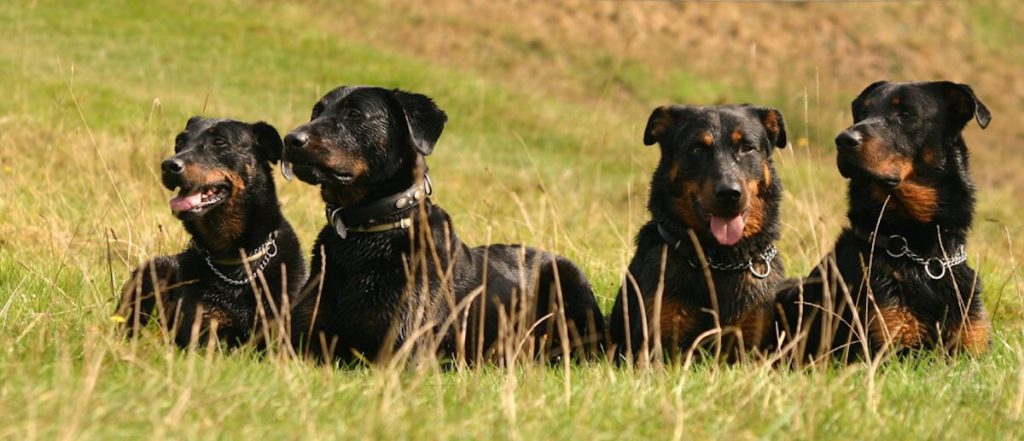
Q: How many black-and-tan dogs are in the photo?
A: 4